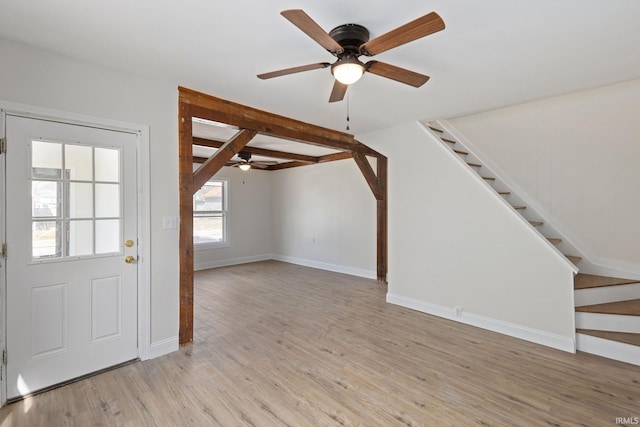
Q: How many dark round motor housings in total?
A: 2